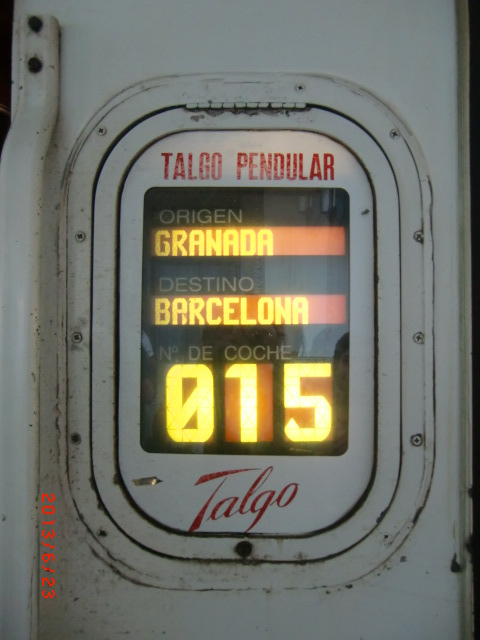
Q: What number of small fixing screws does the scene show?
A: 11